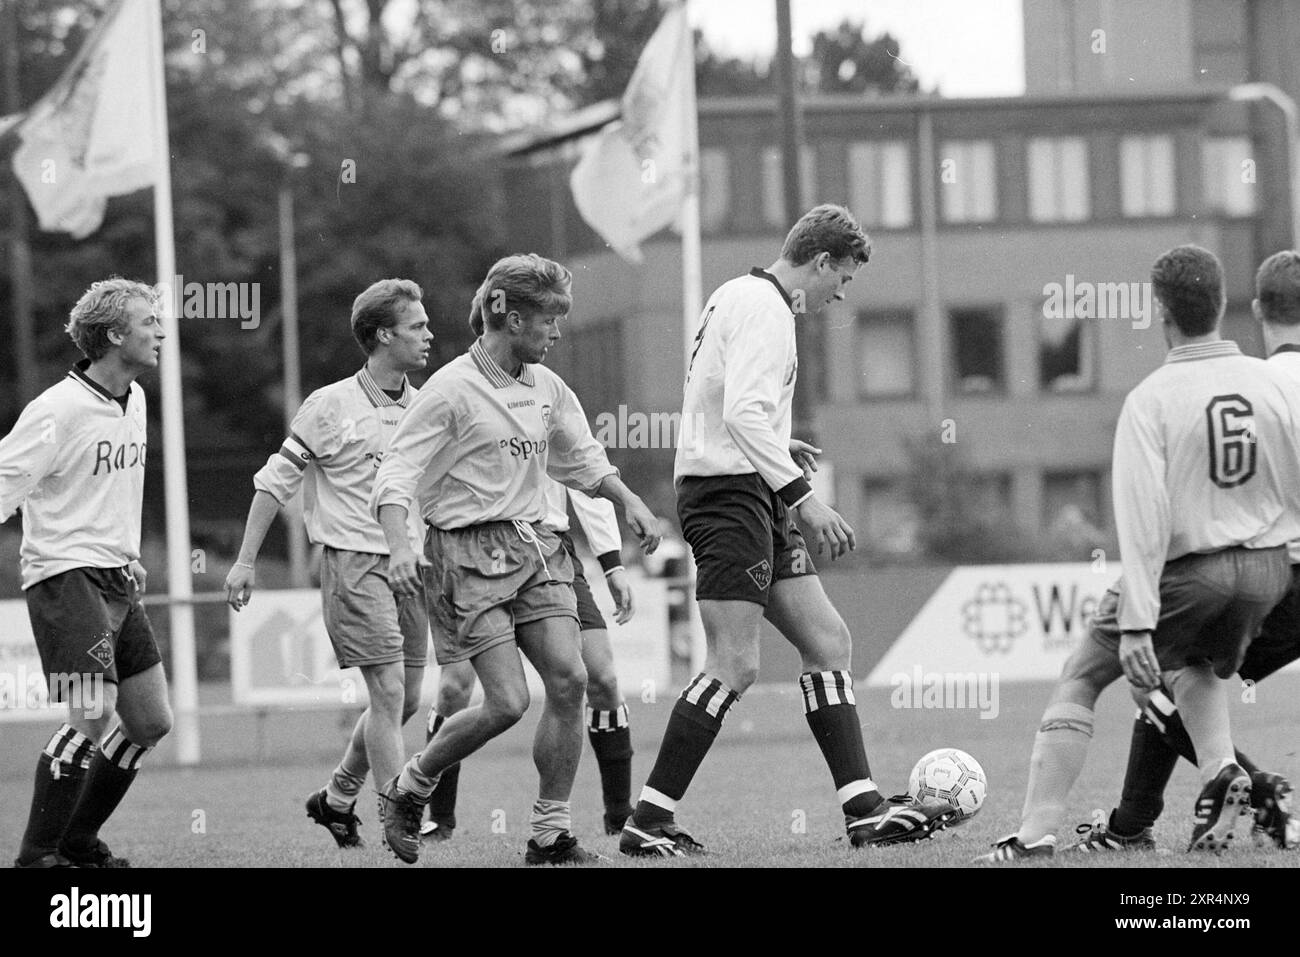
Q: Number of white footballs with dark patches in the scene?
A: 1